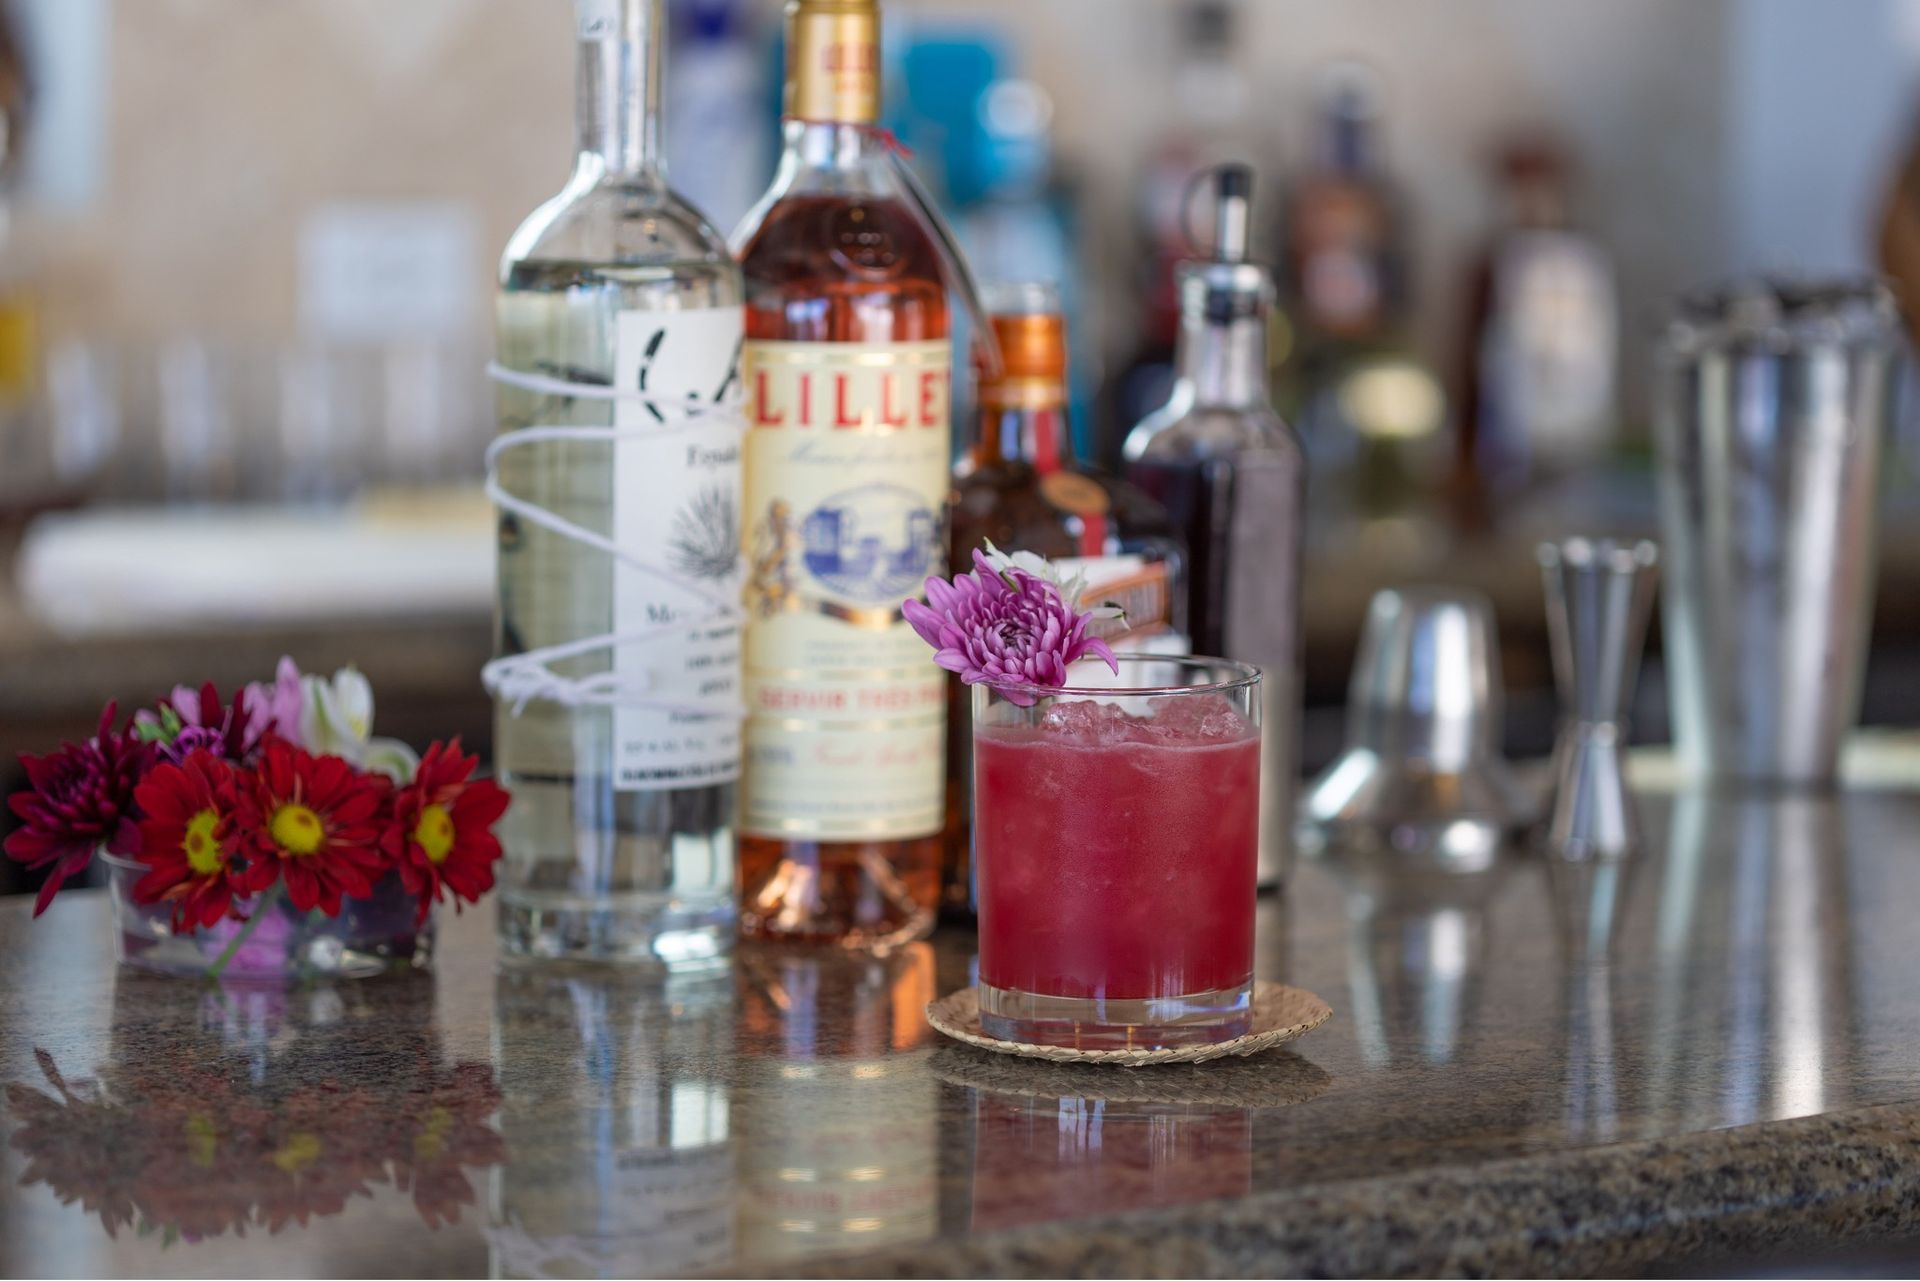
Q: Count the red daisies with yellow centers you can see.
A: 3